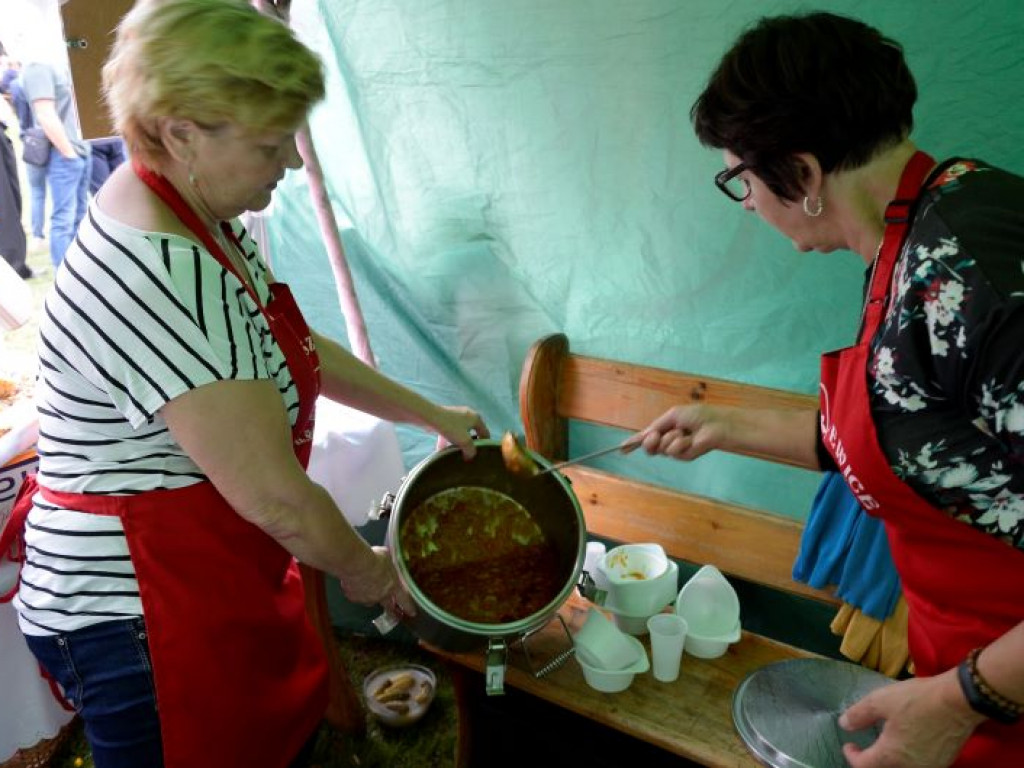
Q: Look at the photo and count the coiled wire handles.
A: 1